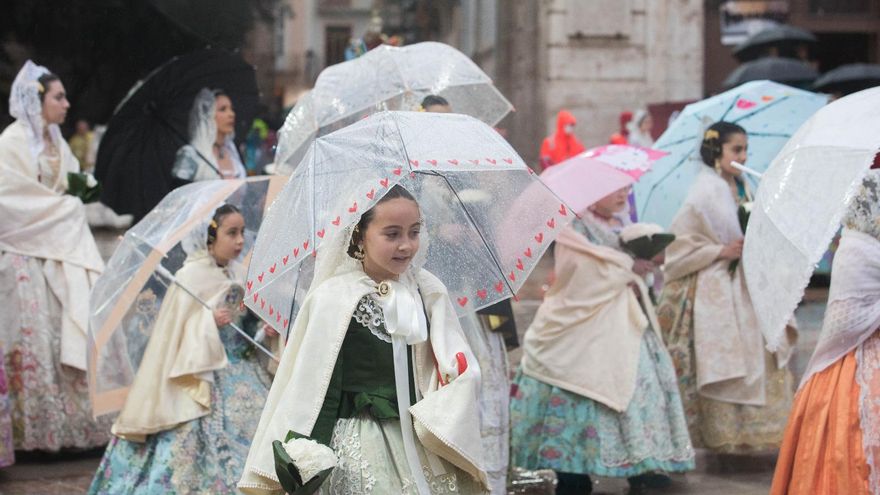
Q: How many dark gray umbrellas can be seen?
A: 3